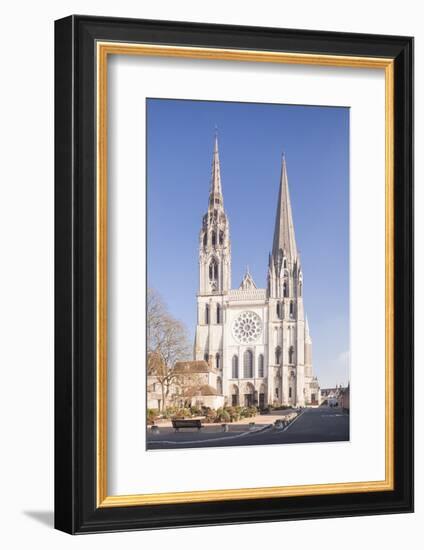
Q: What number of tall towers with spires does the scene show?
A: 2